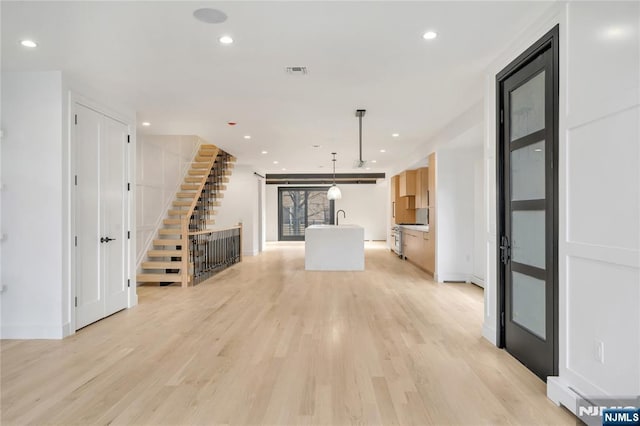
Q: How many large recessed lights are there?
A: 3